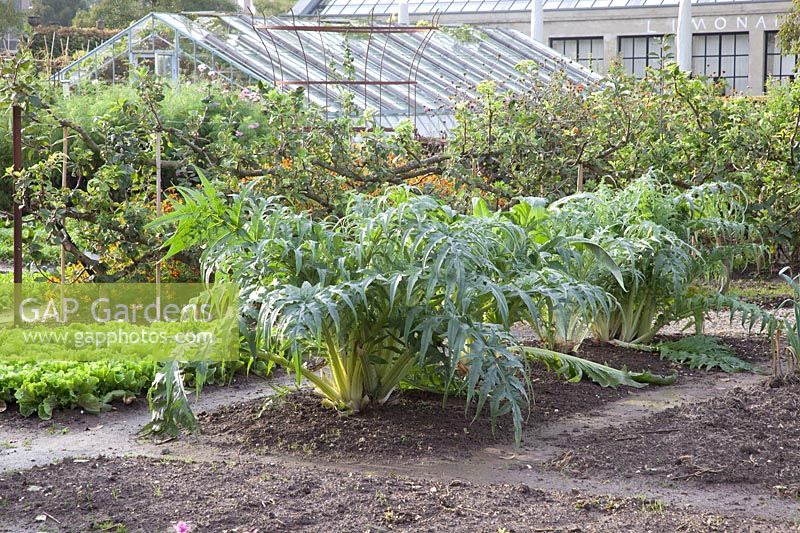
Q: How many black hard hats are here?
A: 0